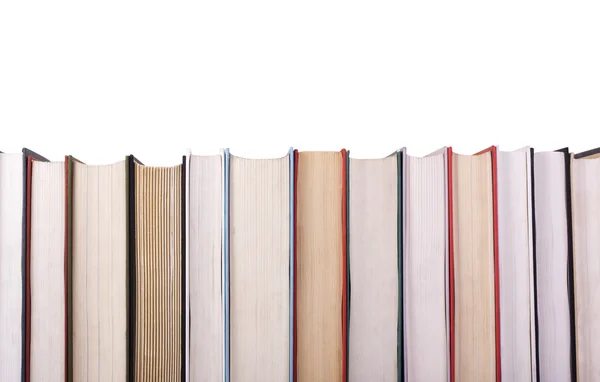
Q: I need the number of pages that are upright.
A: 13